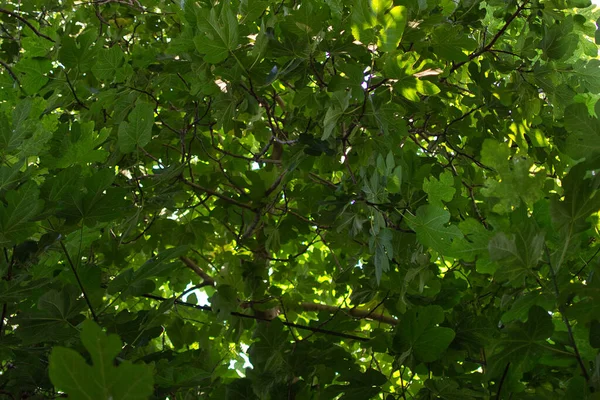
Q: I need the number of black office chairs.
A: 0